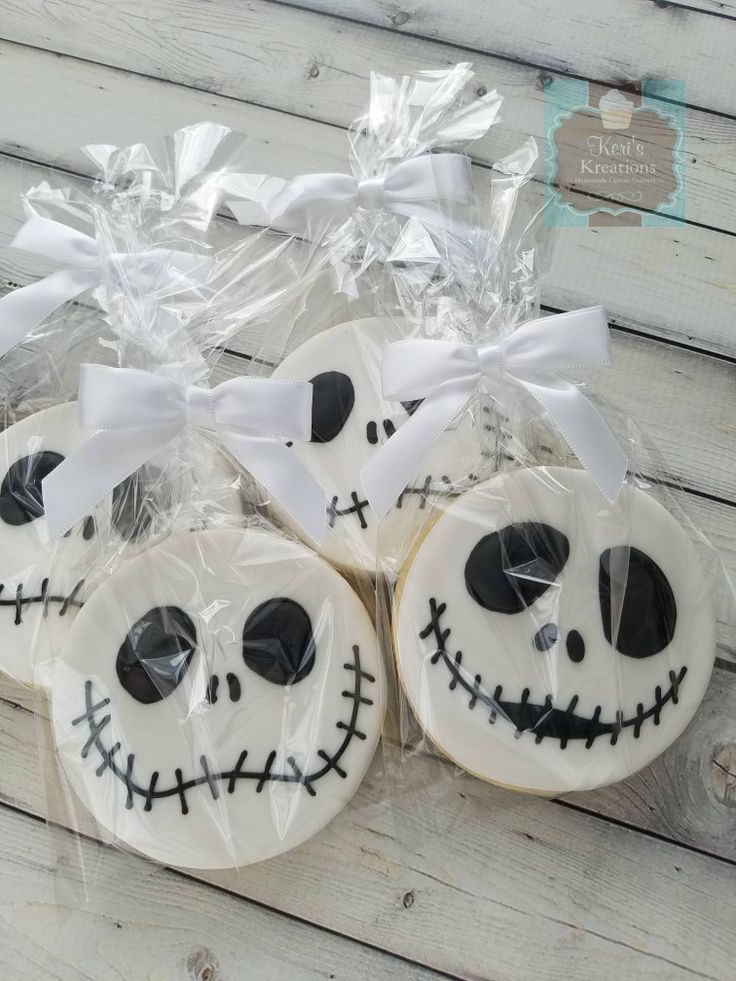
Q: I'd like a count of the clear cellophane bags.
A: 4